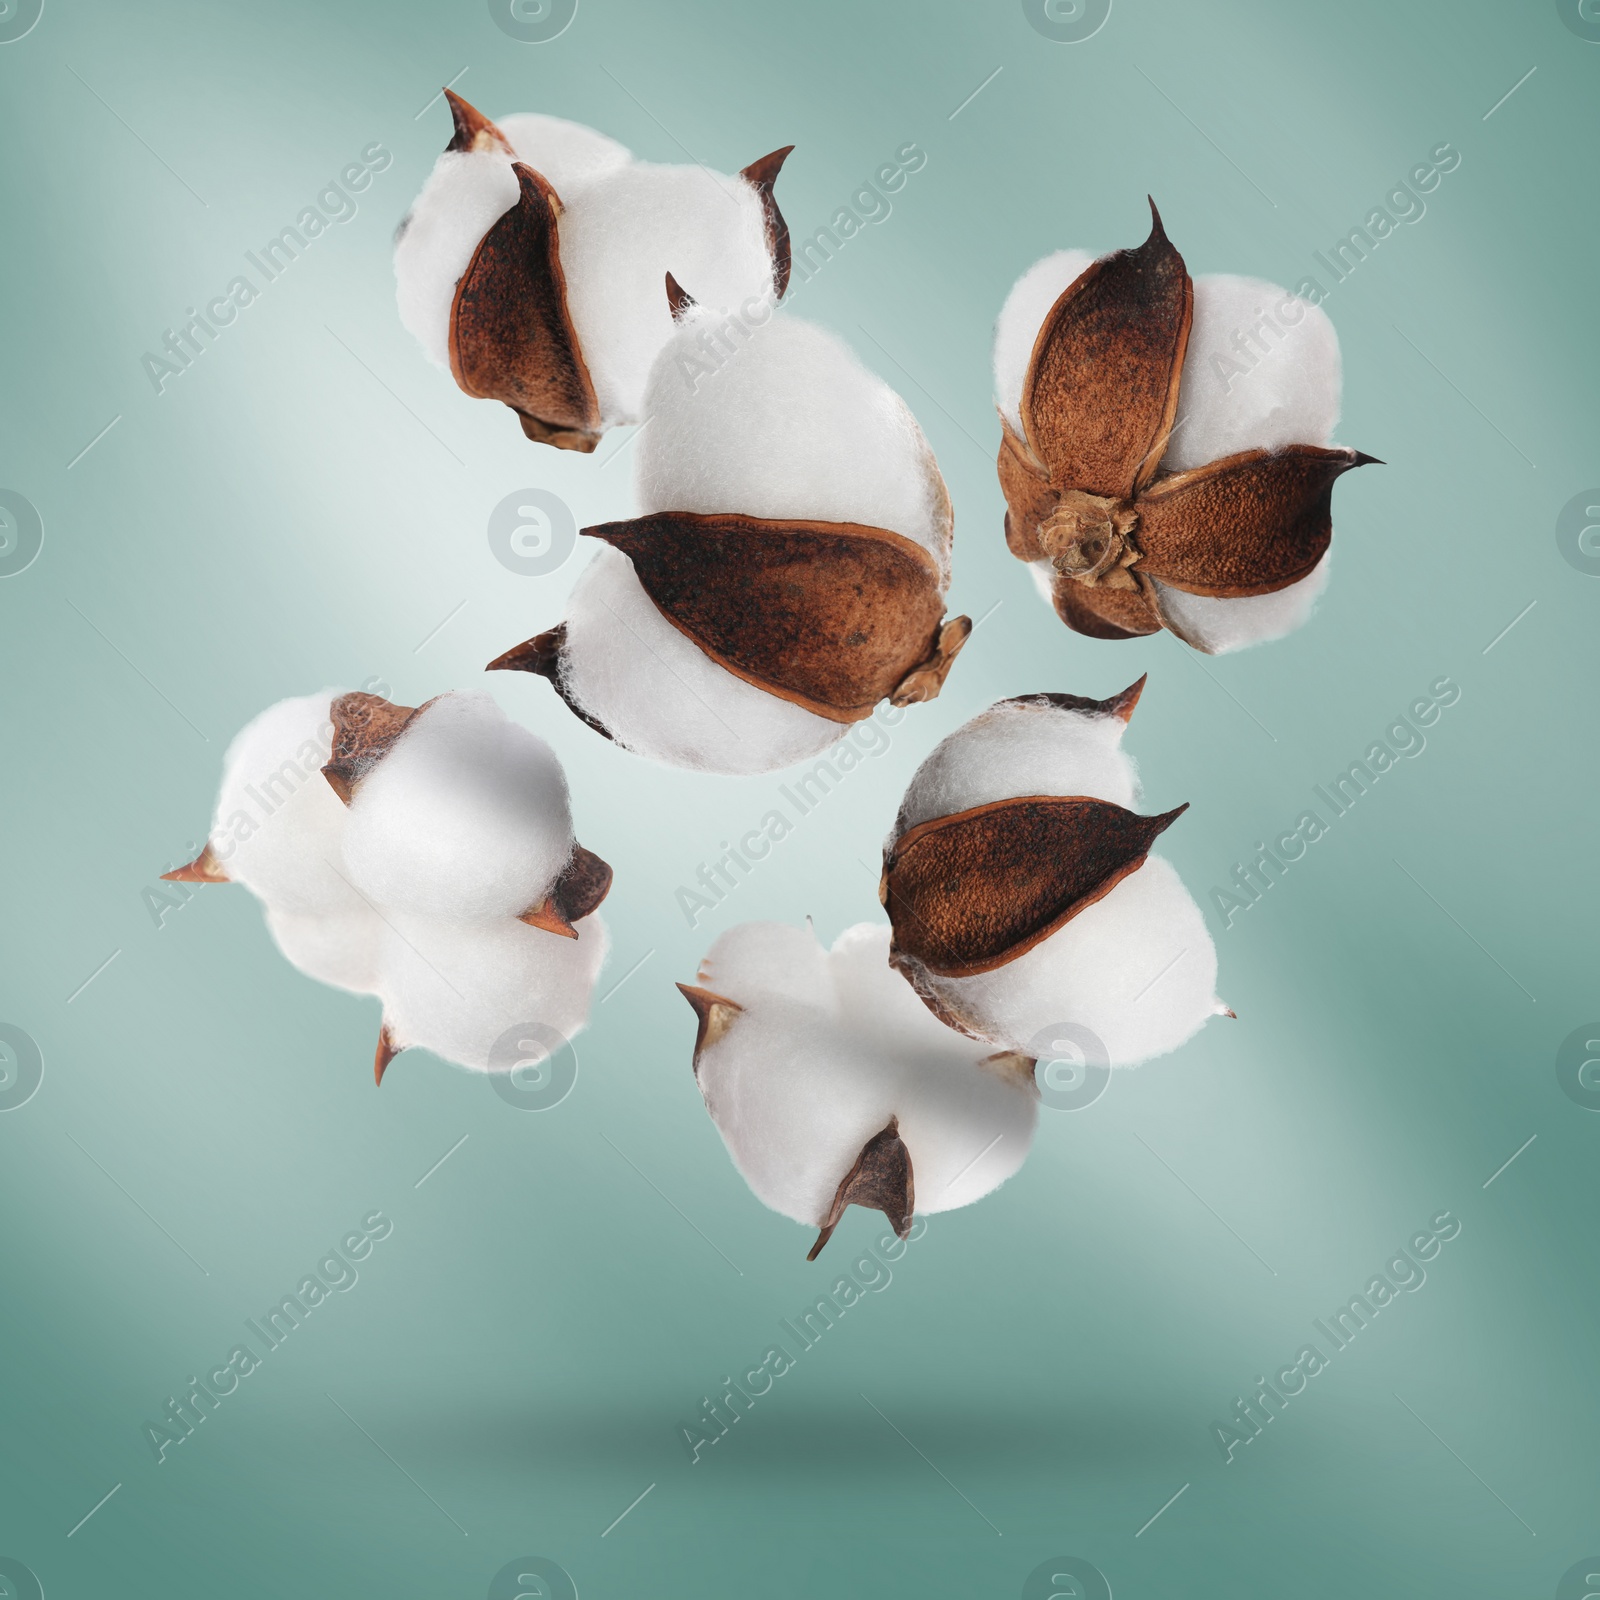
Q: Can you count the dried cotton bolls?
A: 6